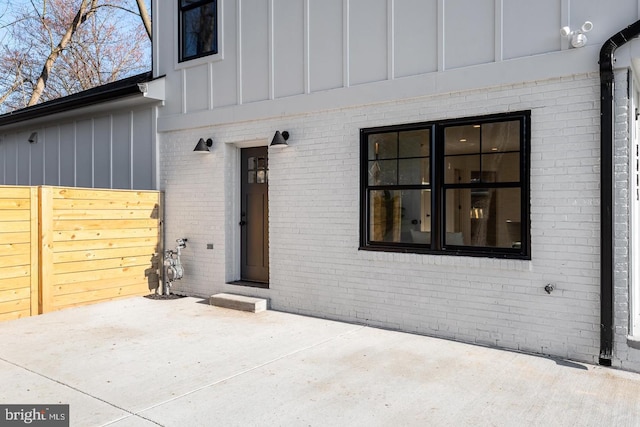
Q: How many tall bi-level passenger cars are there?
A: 0